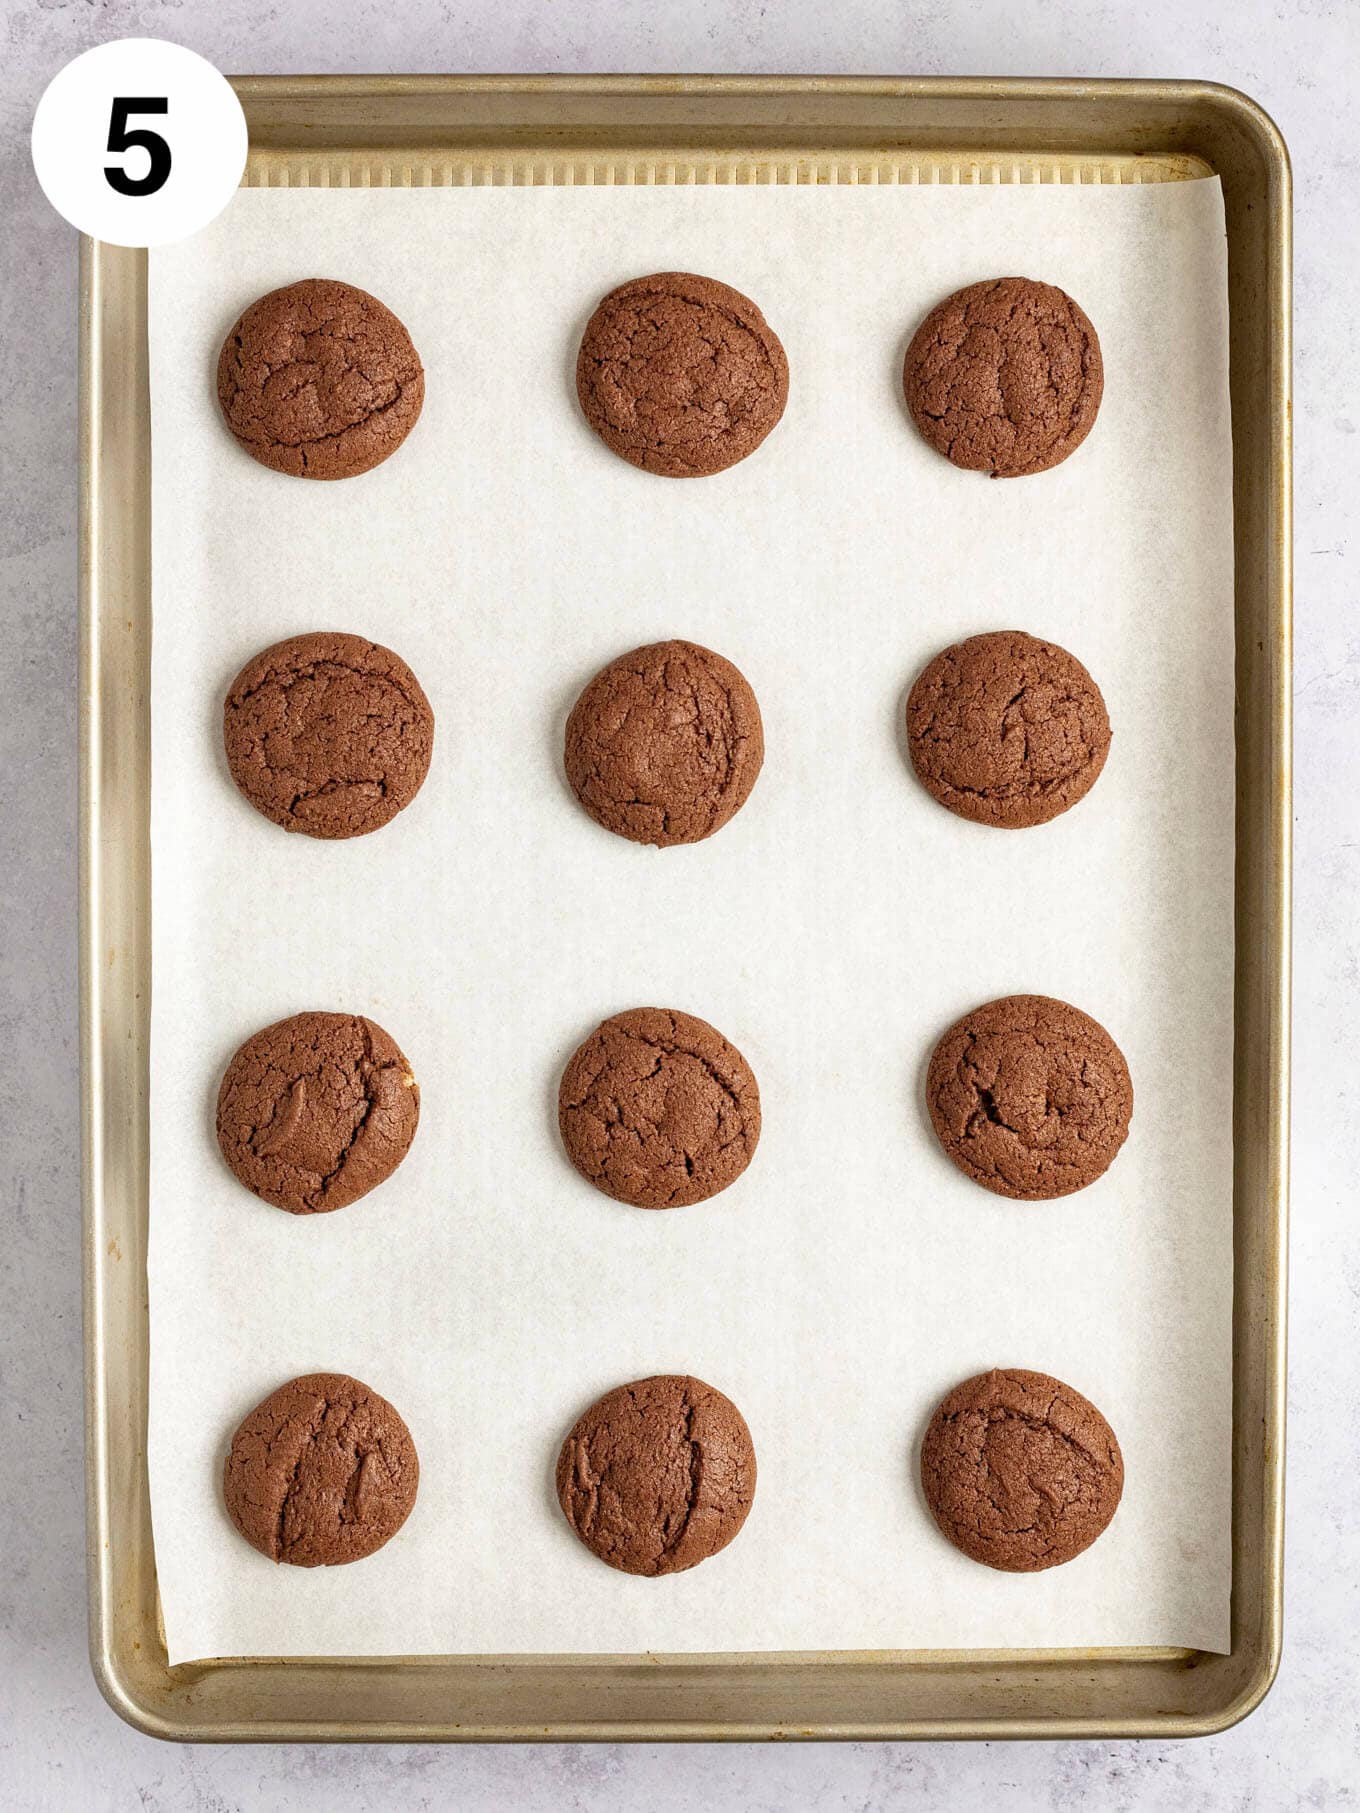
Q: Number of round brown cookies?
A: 12